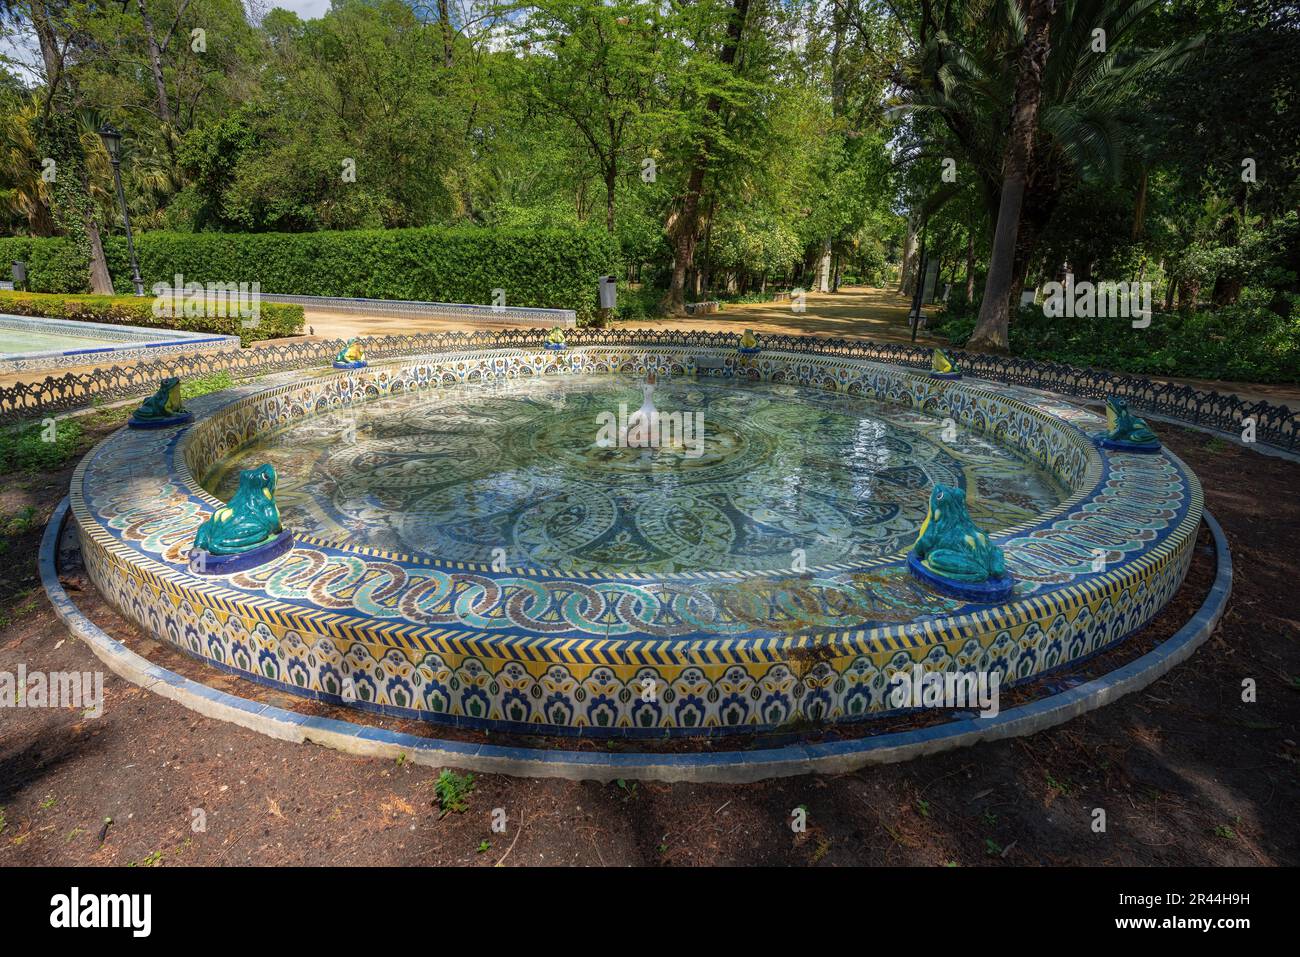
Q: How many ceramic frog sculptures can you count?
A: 8